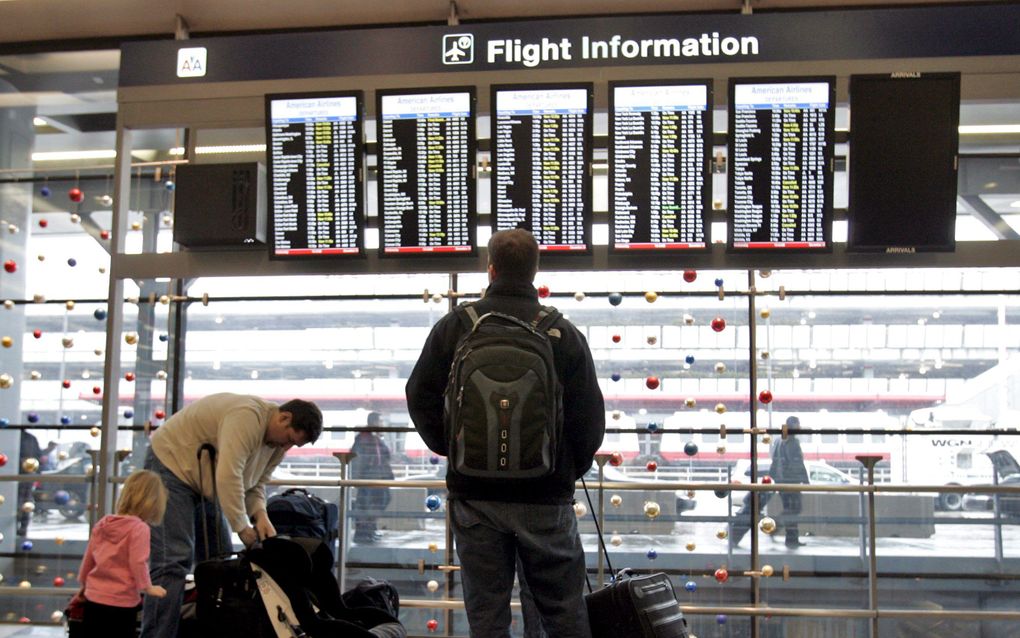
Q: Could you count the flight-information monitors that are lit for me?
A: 5